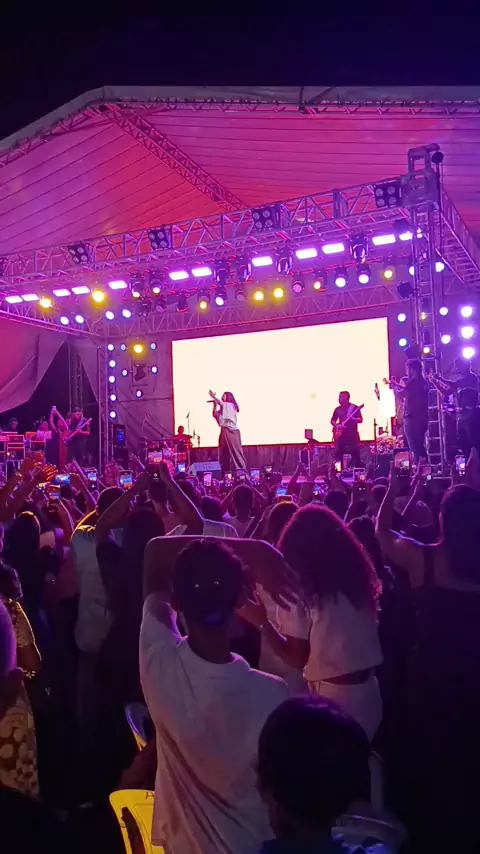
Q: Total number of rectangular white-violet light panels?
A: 12